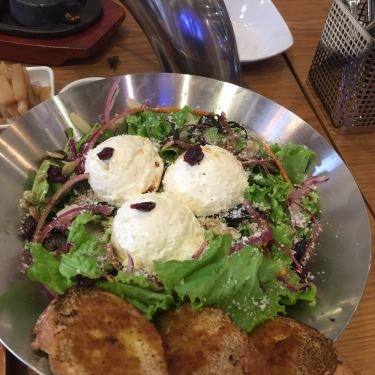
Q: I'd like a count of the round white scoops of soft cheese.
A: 3